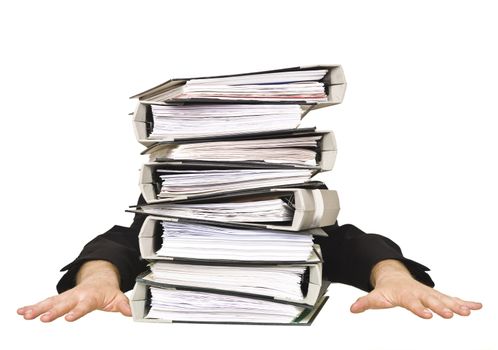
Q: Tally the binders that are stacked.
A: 8